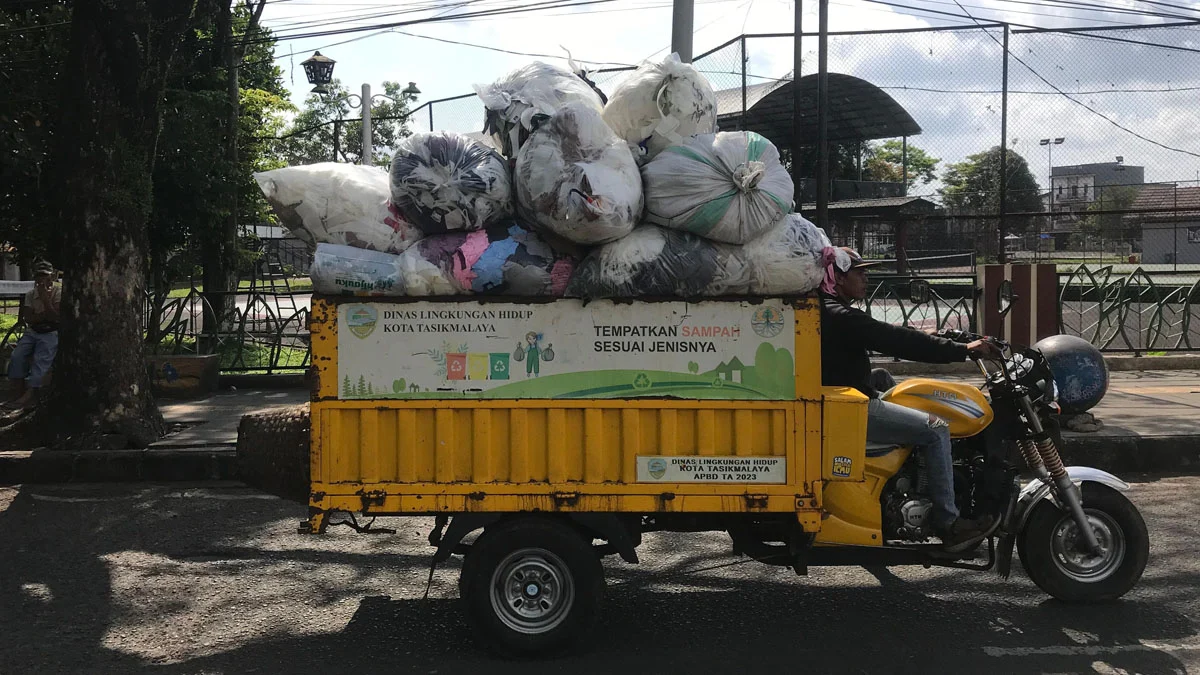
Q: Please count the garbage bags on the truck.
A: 10